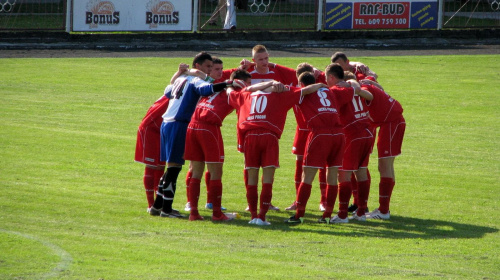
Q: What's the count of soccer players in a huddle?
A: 11